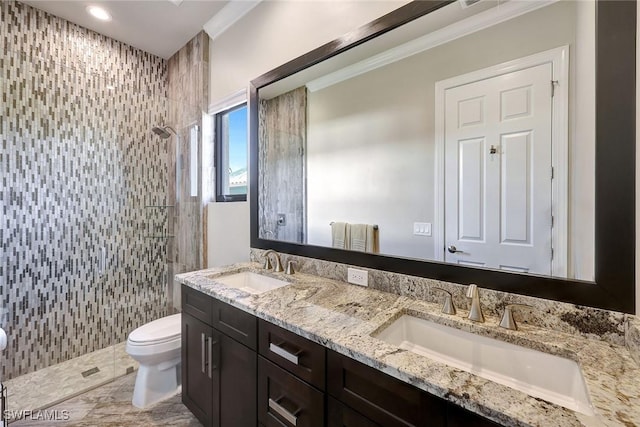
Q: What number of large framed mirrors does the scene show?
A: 1